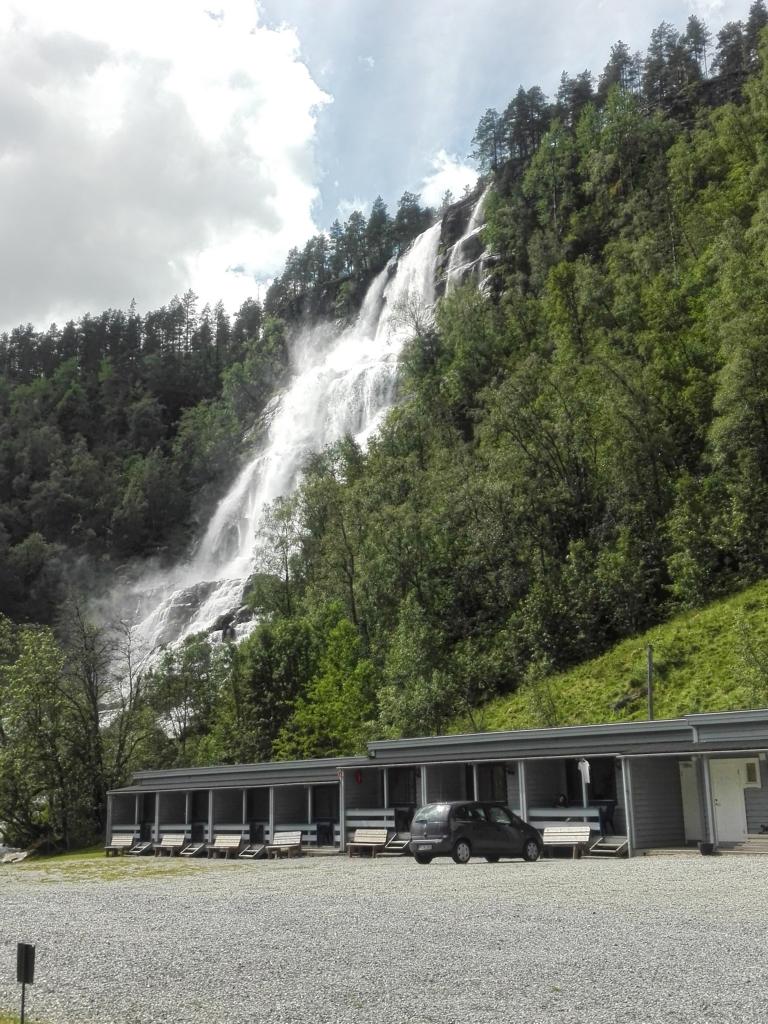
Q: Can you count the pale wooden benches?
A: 6